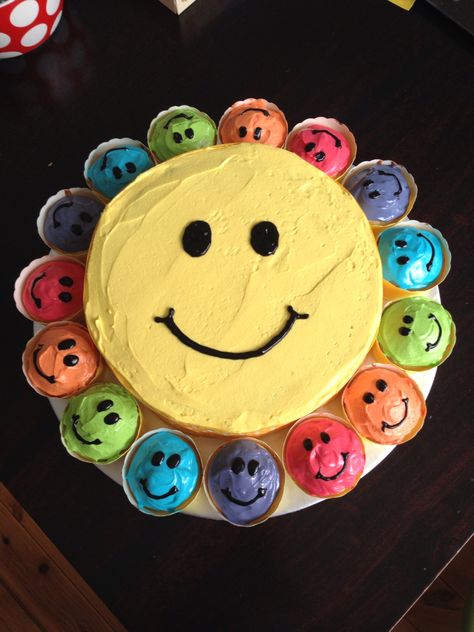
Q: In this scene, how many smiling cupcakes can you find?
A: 15